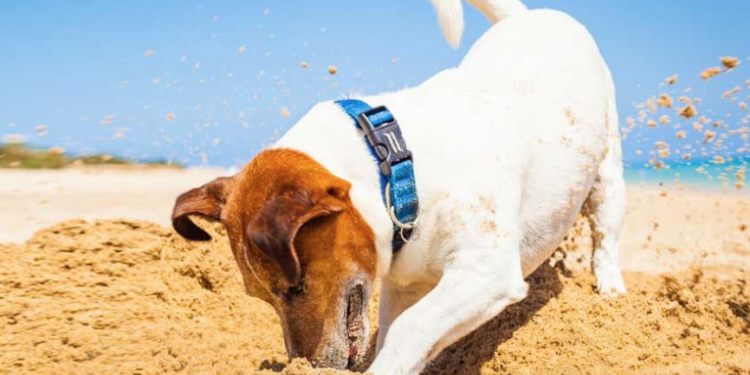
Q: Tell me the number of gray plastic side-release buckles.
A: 1